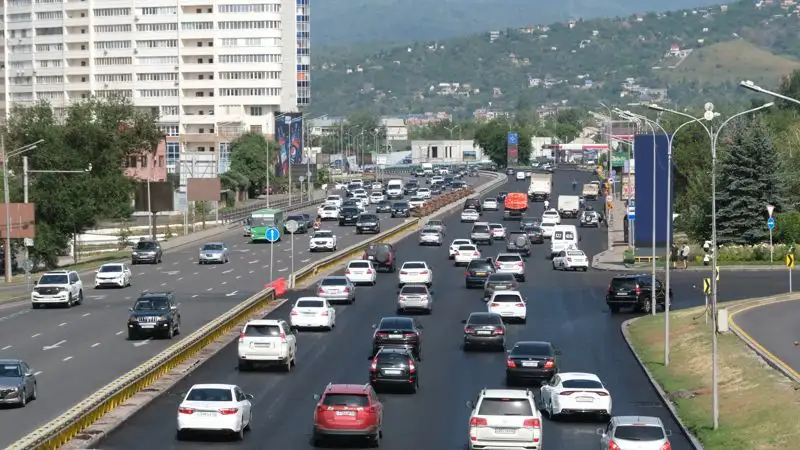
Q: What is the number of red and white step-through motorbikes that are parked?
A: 0